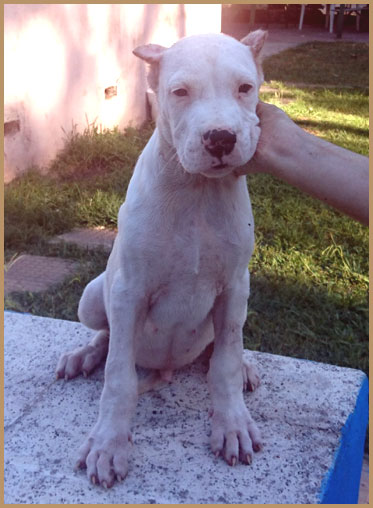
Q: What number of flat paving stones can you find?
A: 2